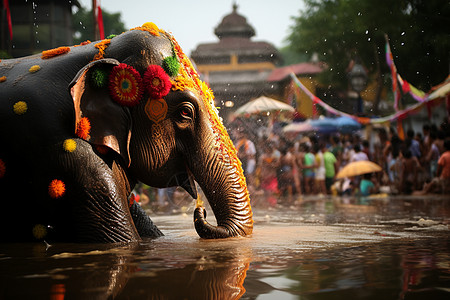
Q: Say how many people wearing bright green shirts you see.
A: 2